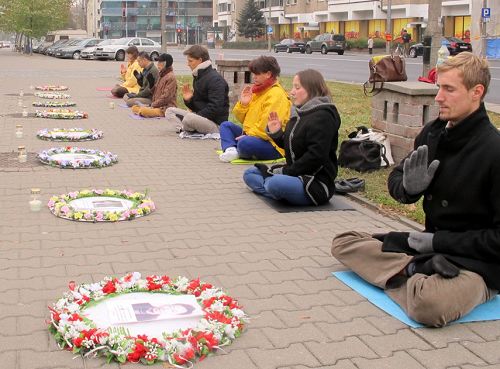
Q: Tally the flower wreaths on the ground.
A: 8